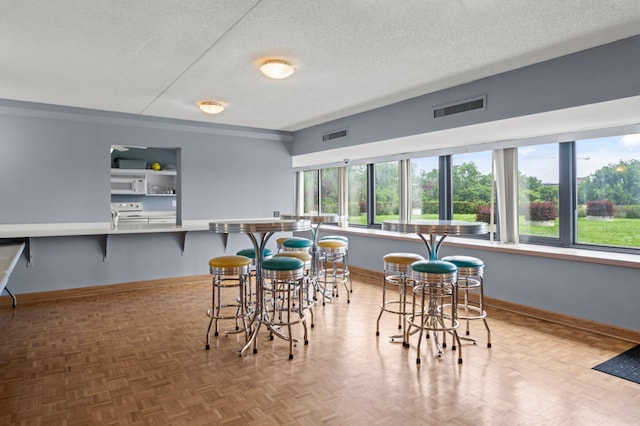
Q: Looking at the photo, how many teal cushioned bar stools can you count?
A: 6